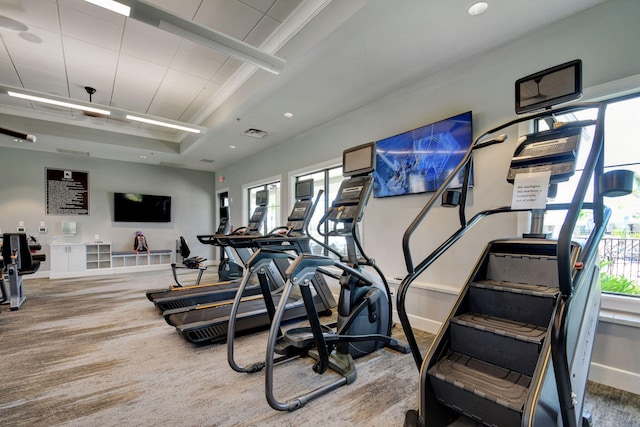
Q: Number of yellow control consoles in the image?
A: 0